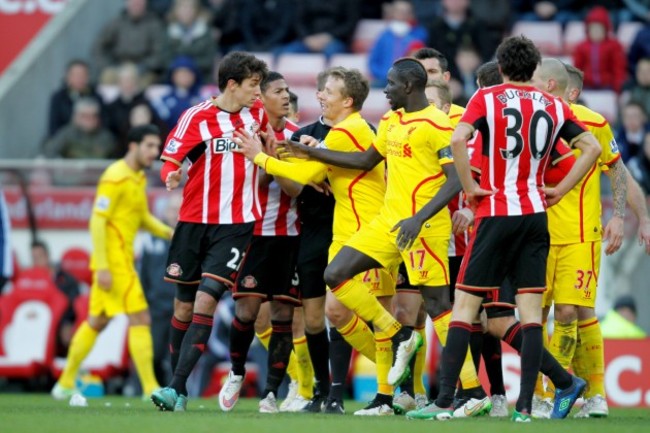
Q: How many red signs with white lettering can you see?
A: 3